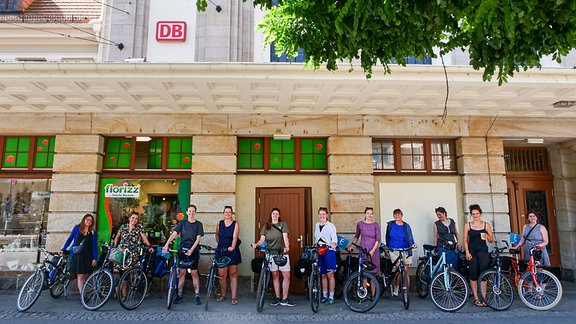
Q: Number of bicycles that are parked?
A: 12